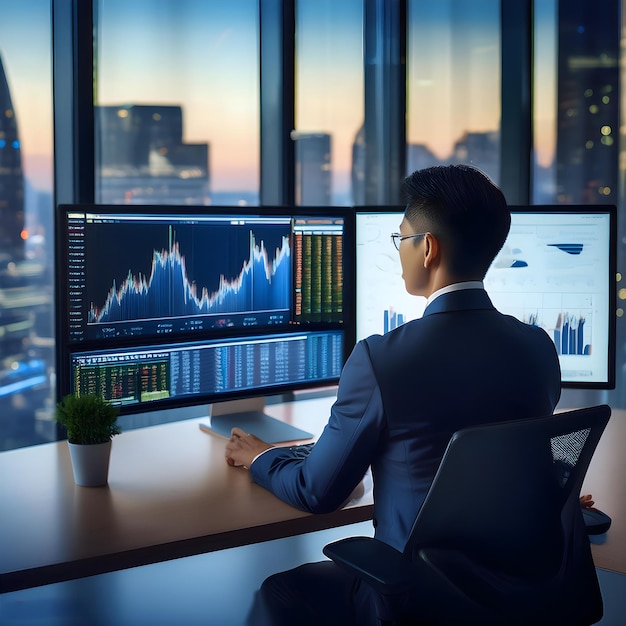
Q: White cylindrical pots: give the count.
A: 1